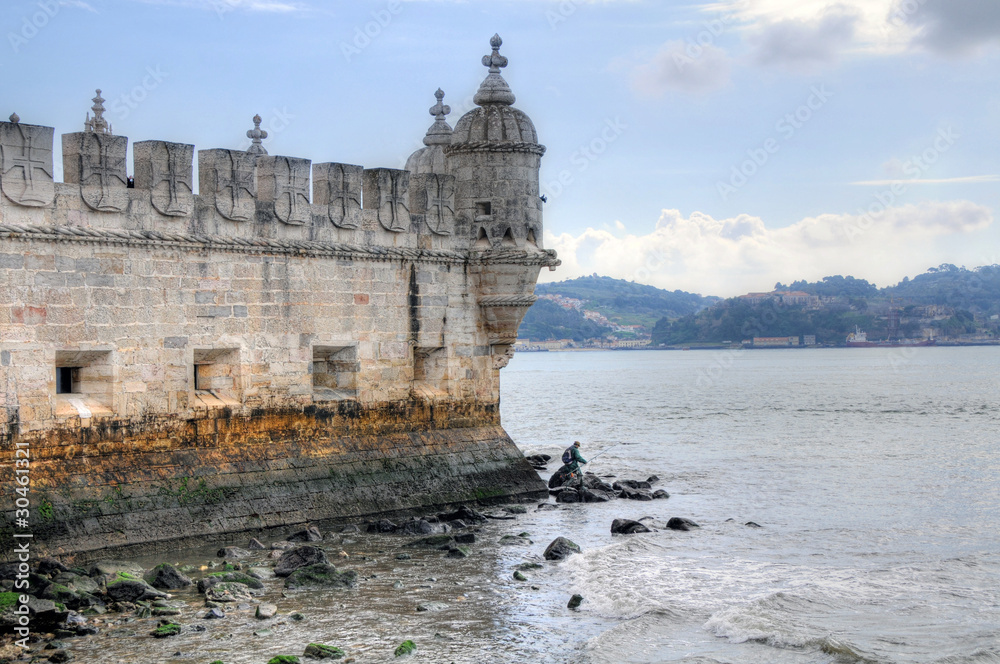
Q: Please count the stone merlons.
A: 8